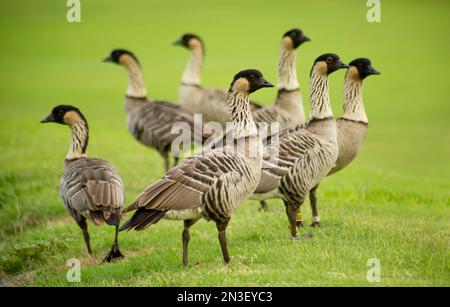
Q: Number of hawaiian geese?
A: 7